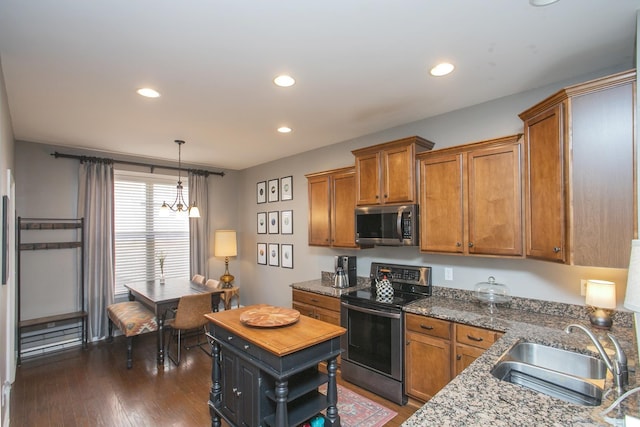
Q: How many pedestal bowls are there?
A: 1